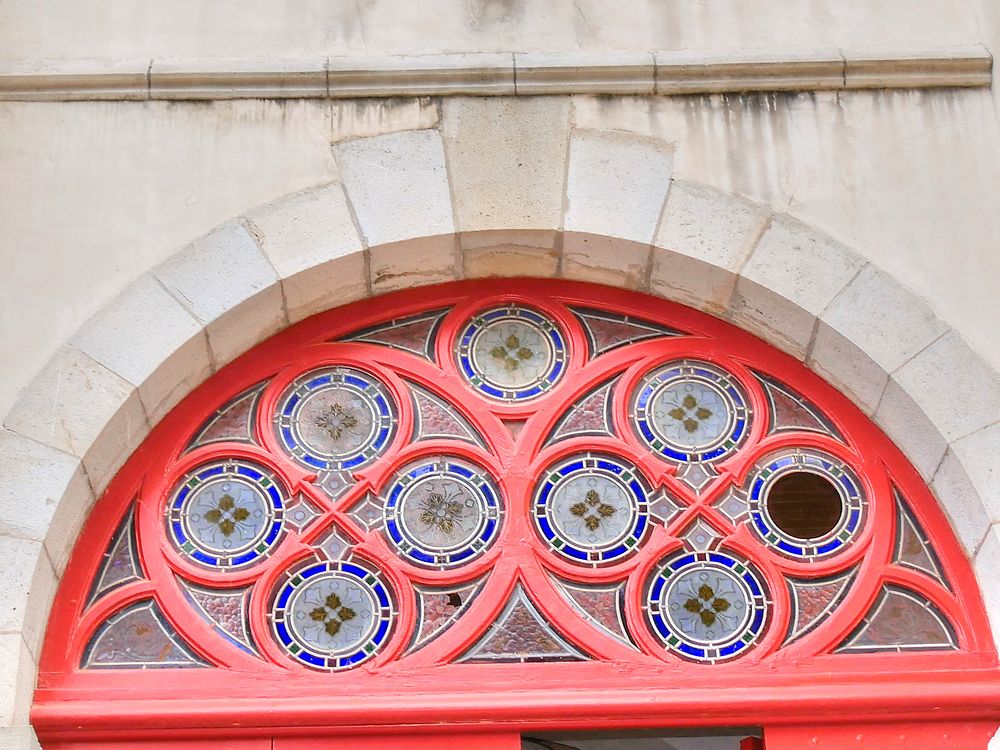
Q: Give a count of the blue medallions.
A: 9